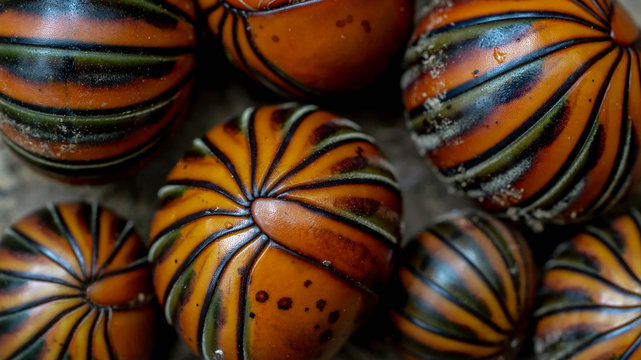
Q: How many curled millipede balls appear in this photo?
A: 7